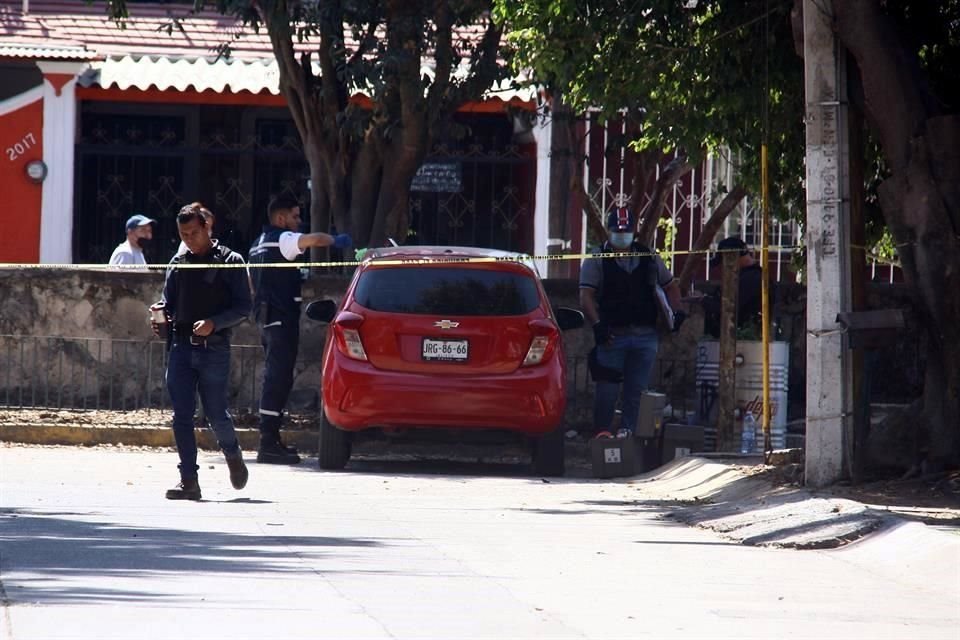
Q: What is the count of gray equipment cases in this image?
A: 3